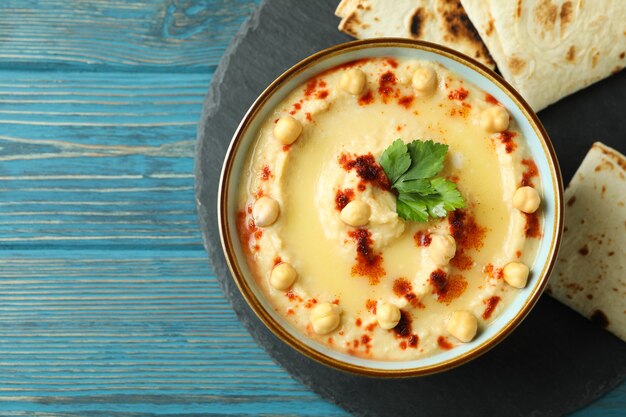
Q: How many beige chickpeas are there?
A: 13